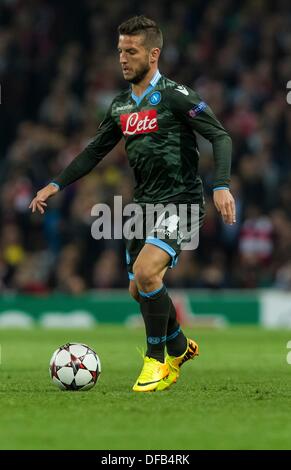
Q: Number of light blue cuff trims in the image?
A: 2